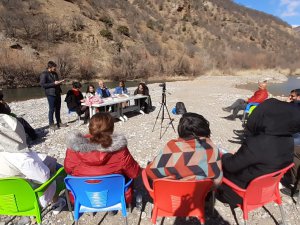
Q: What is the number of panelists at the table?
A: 5